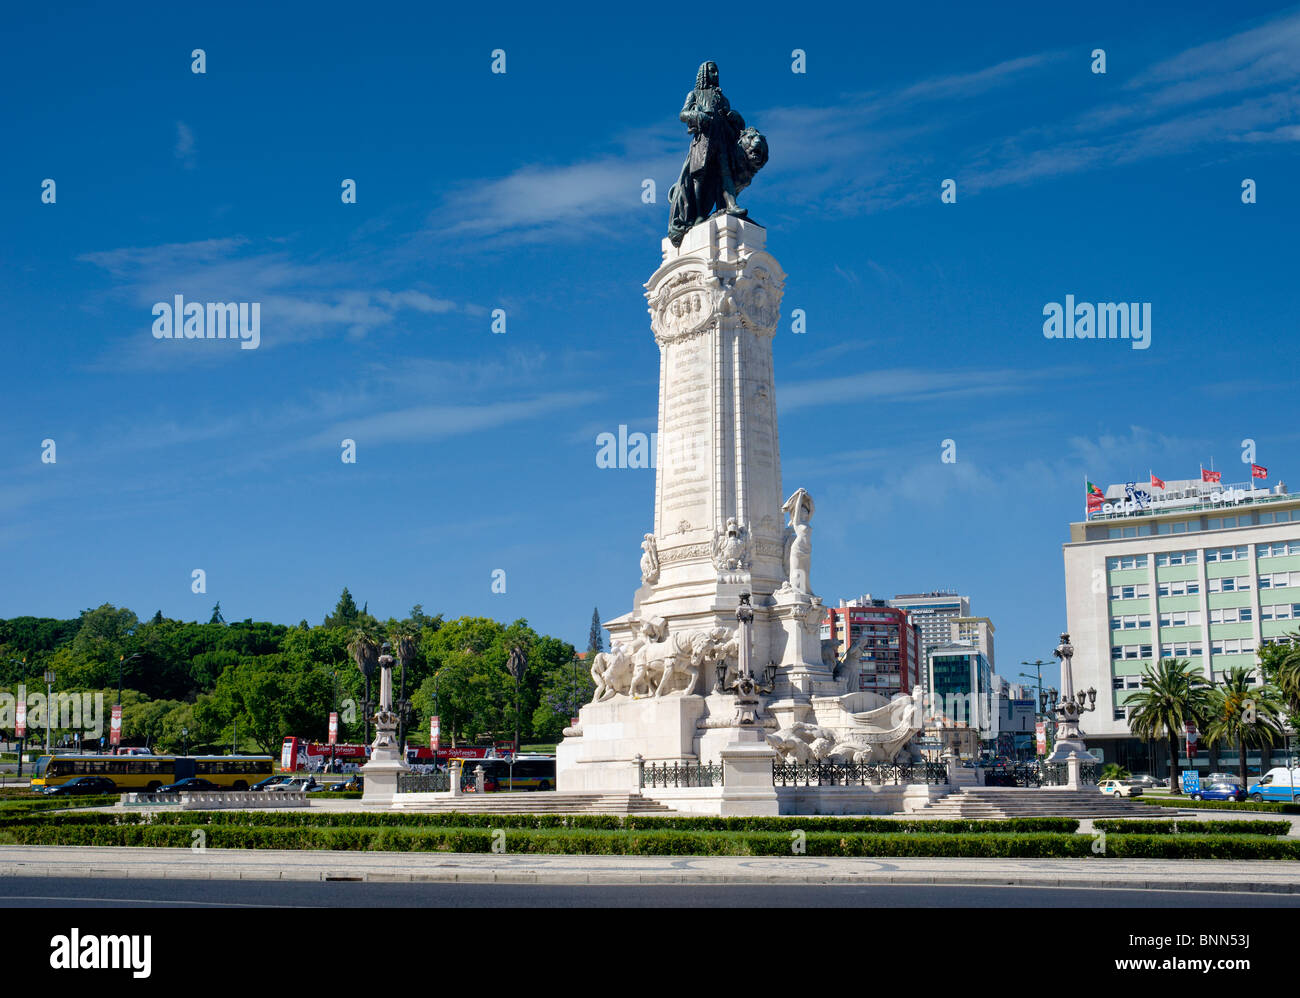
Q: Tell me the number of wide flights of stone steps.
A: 2